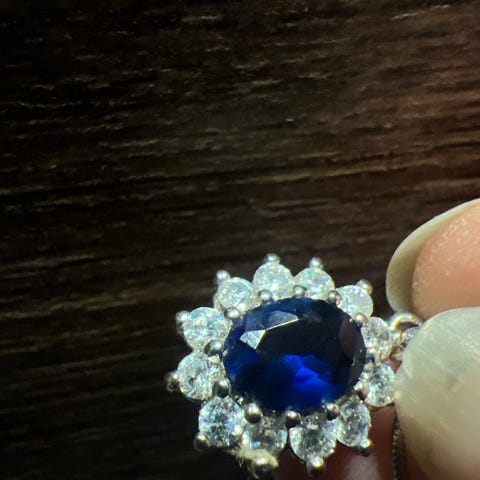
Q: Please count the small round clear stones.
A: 12